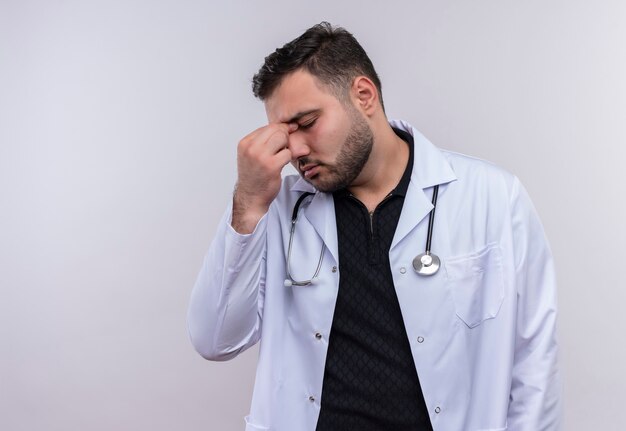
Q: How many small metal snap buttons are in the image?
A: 6